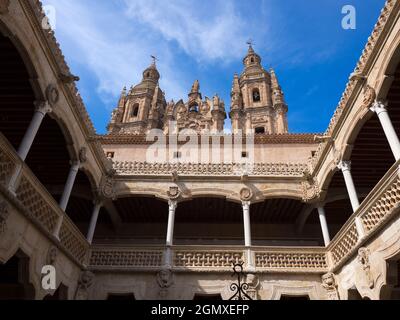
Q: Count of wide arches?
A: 9